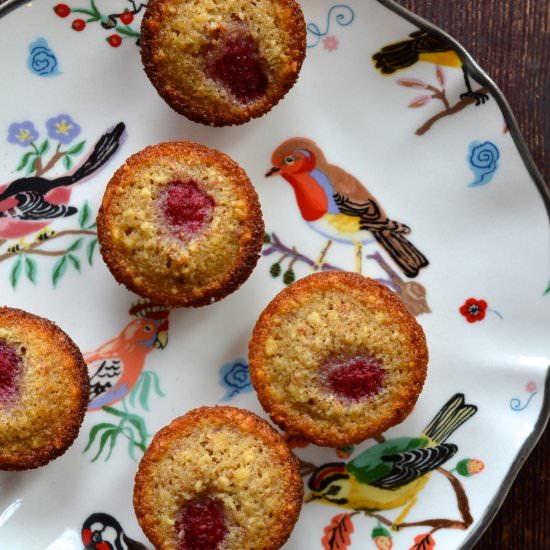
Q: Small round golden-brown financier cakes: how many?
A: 5